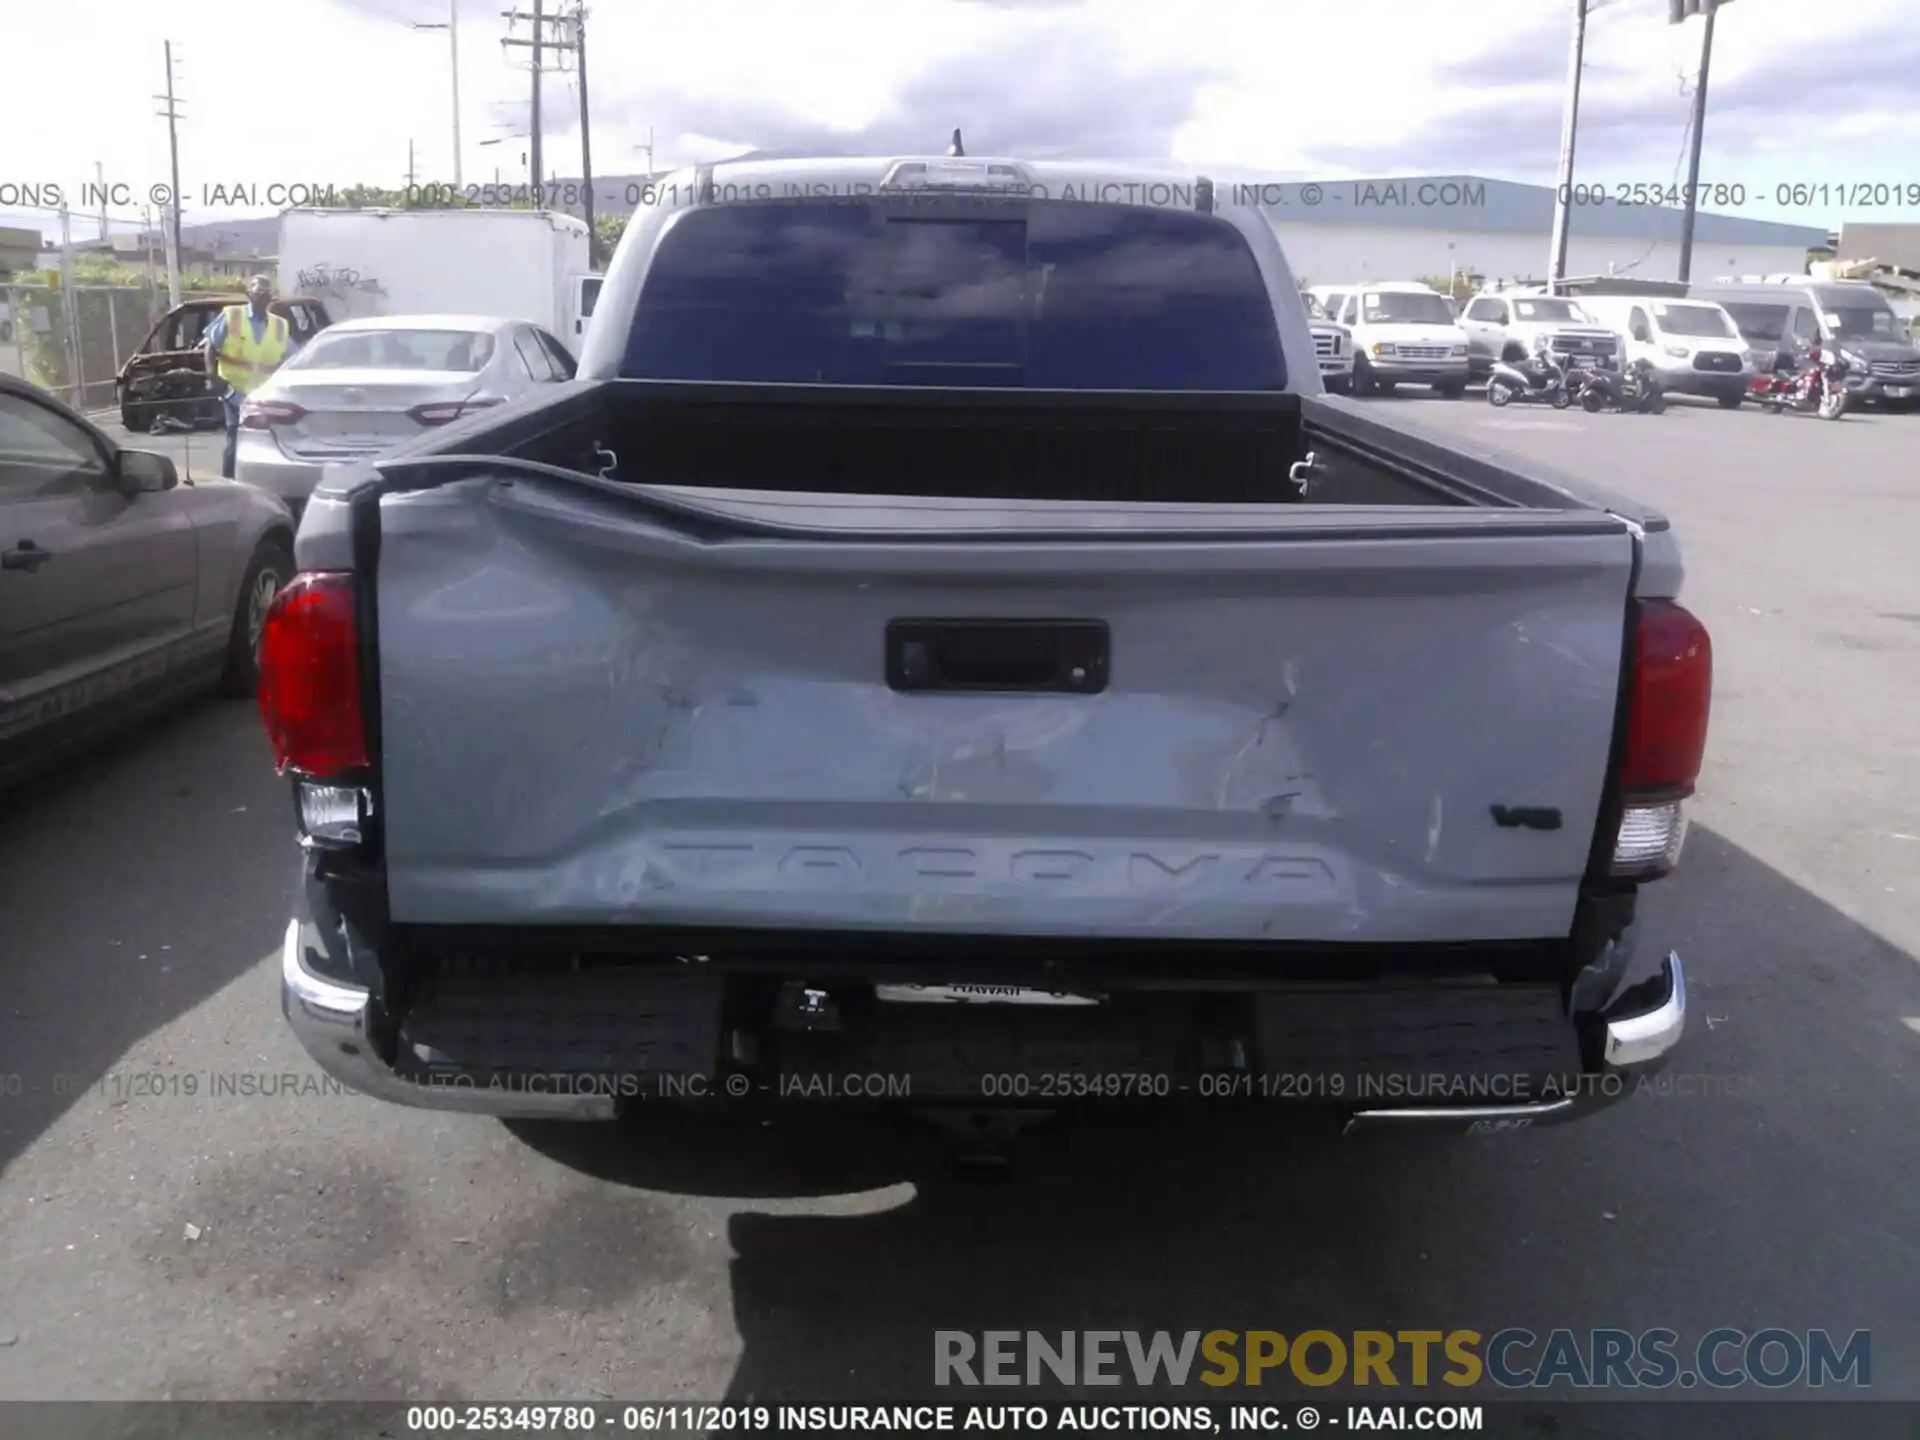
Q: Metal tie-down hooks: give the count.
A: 2